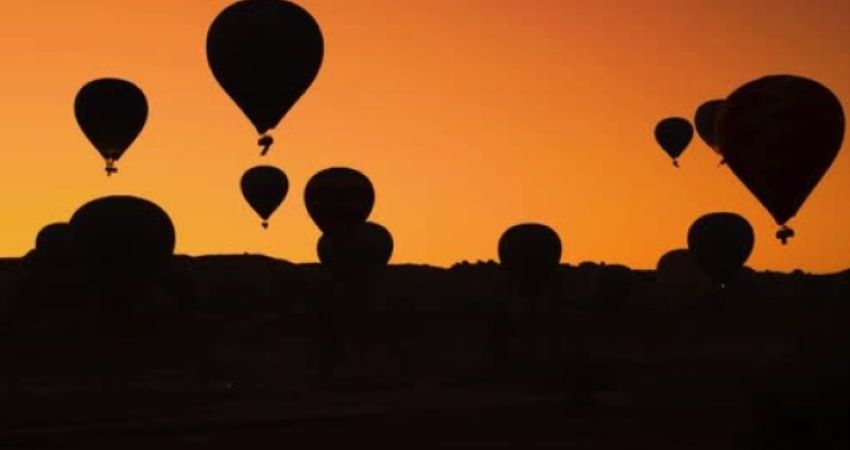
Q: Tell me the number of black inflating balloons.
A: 13